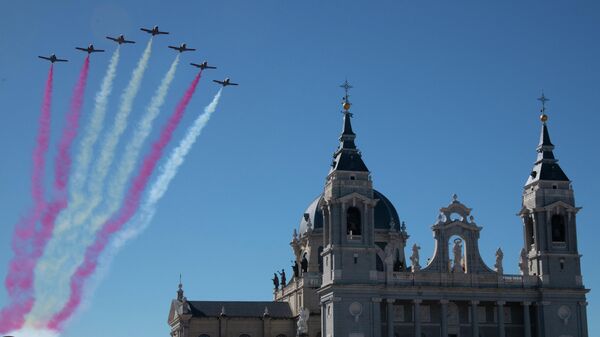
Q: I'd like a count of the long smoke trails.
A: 7